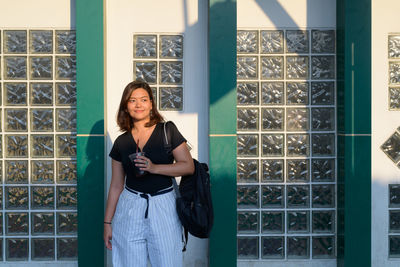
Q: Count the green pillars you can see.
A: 3